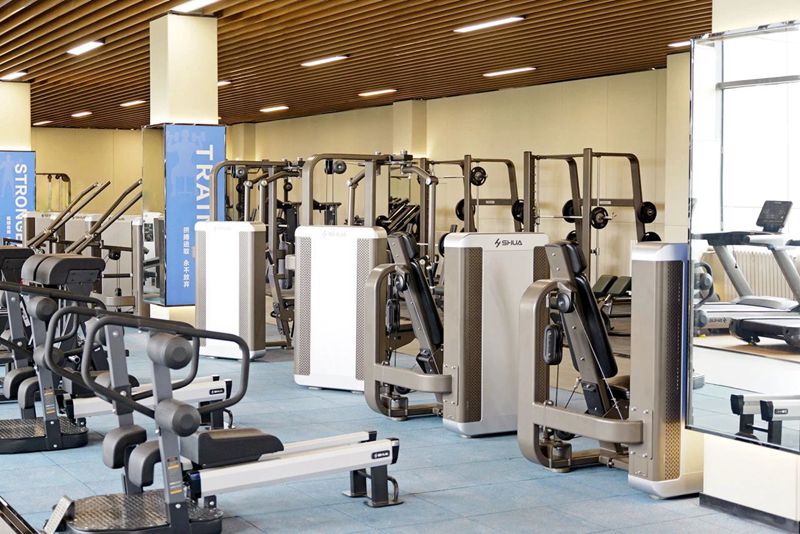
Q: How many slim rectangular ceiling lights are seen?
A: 13